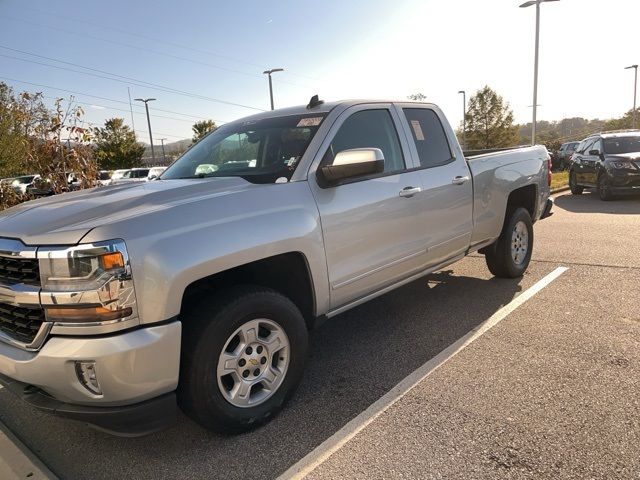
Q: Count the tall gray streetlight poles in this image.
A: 5